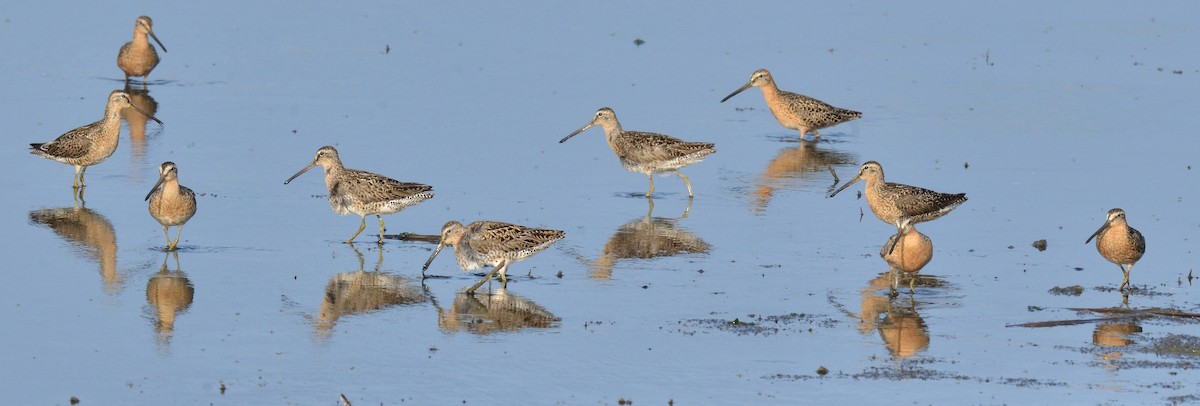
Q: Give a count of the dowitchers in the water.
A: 10